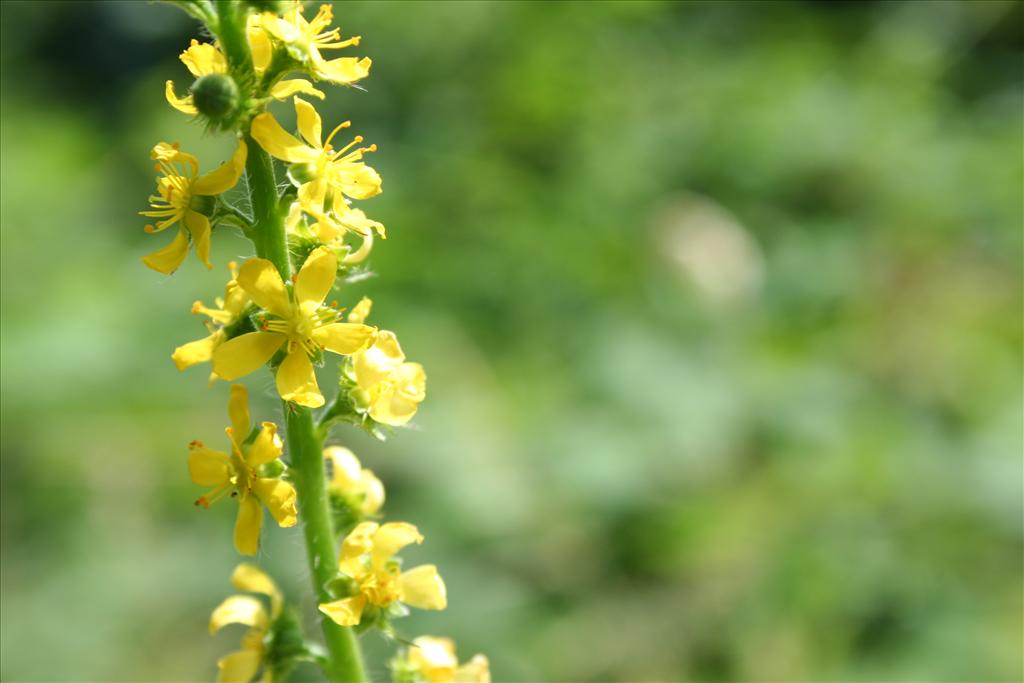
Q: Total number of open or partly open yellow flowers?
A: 13